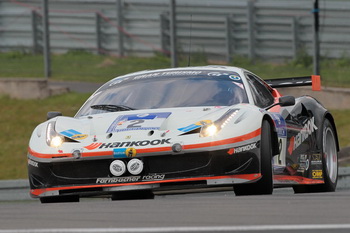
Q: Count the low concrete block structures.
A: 2